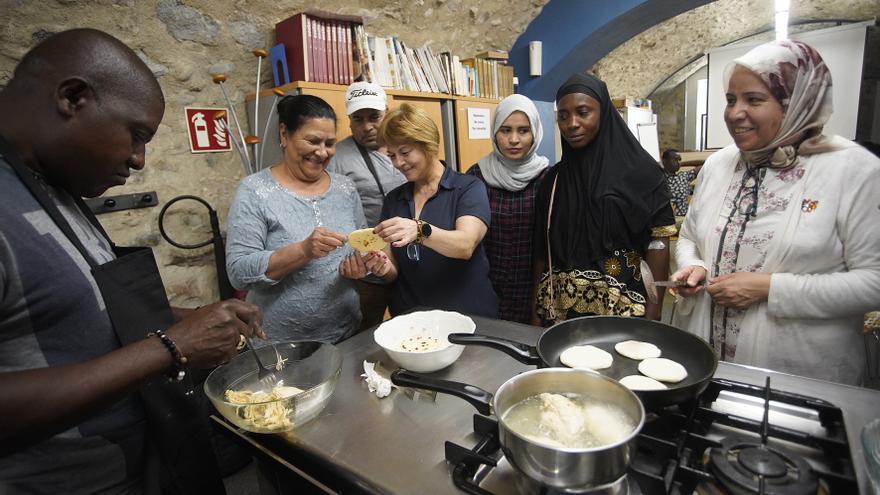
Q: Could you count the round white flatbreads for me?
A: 4